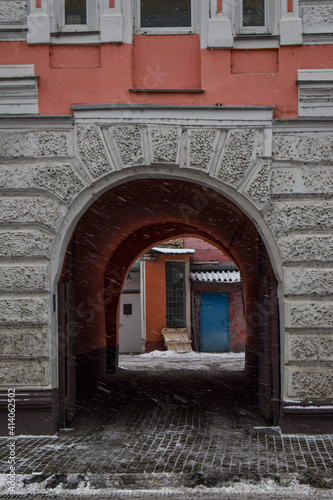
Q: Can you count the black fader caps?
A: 0